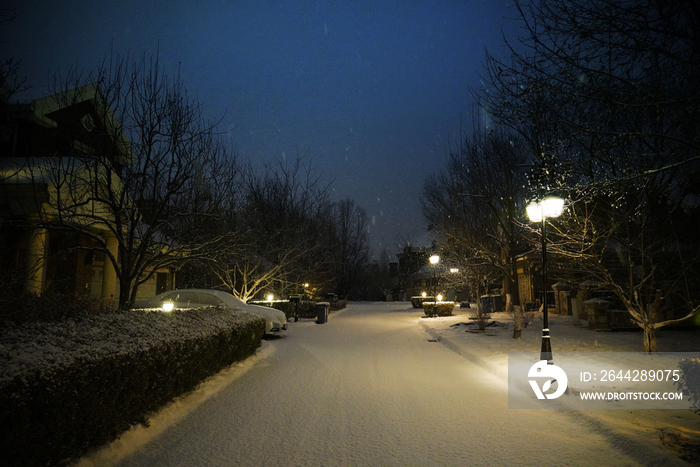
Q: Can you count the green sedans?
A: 0